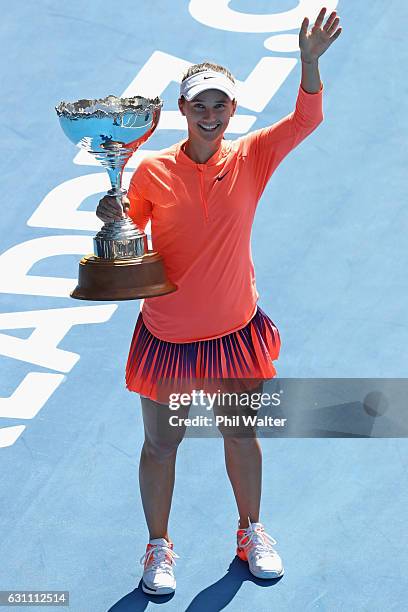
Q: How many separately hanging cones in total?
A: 0